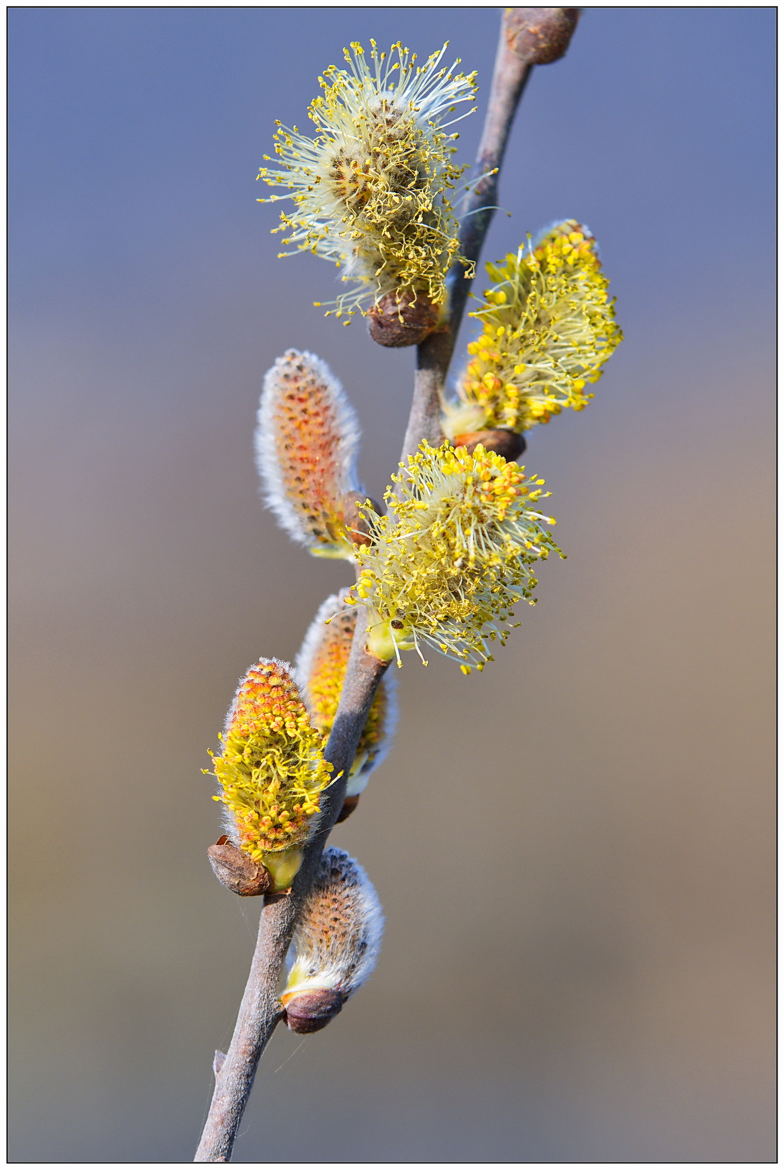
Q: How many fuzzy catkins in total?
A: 7